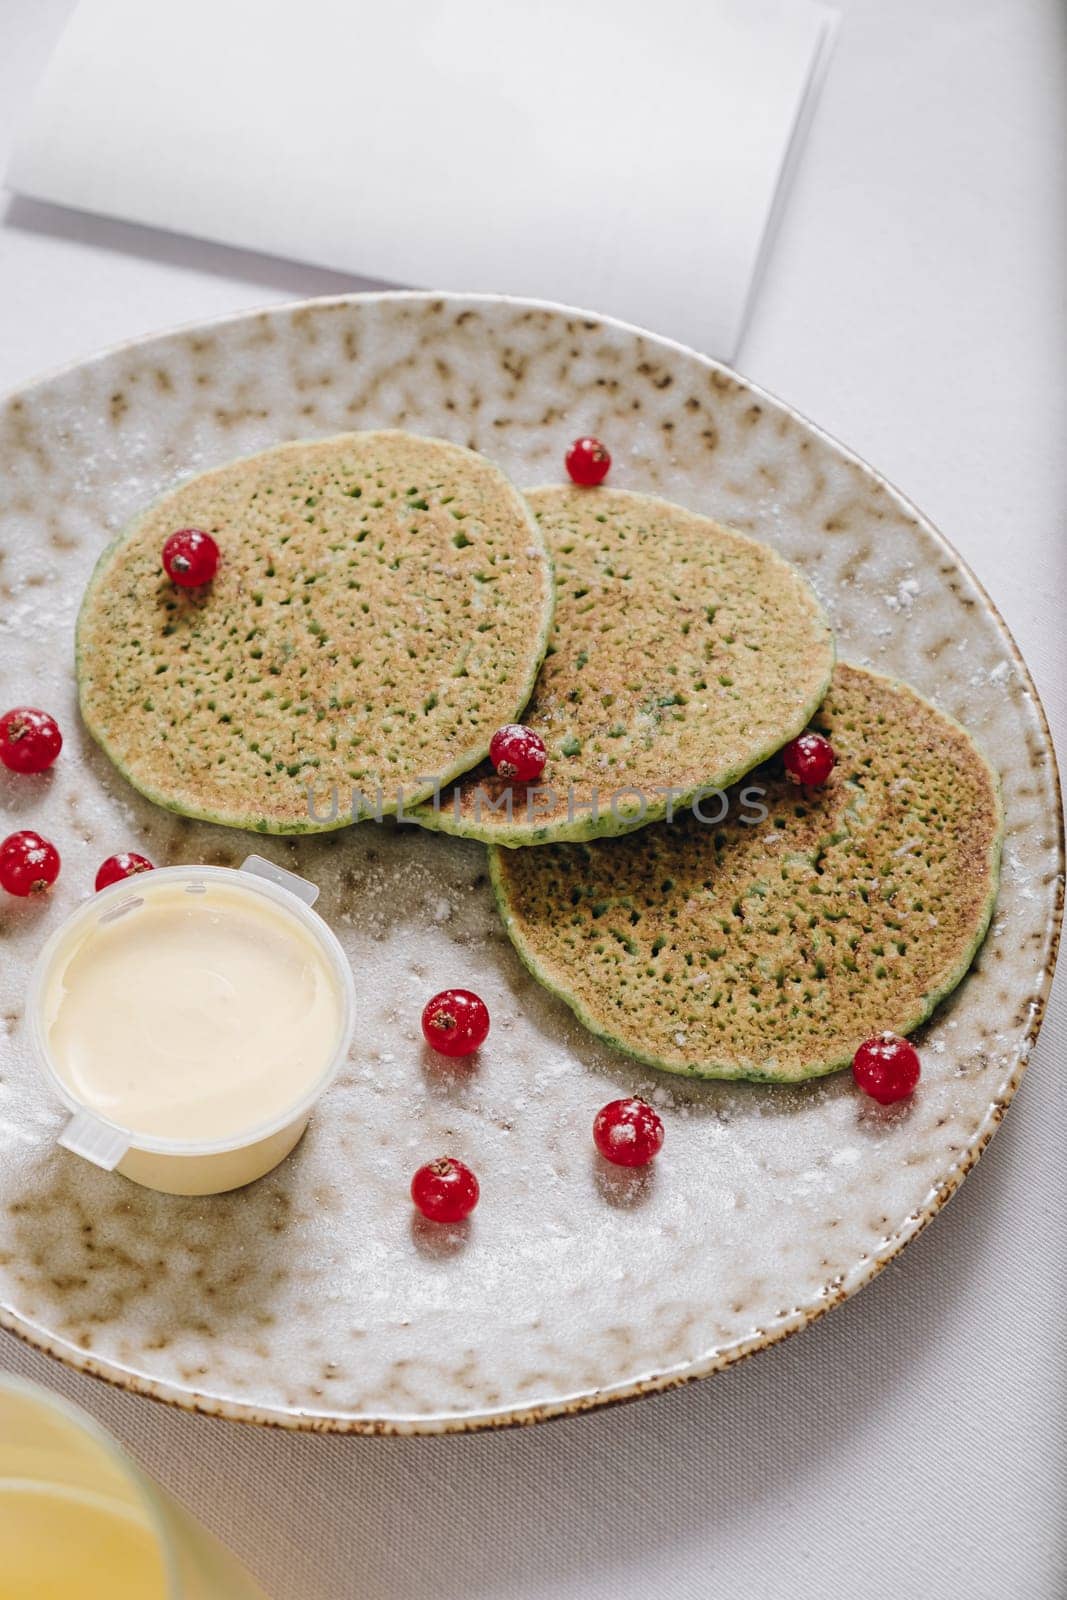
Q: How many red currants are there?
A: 11